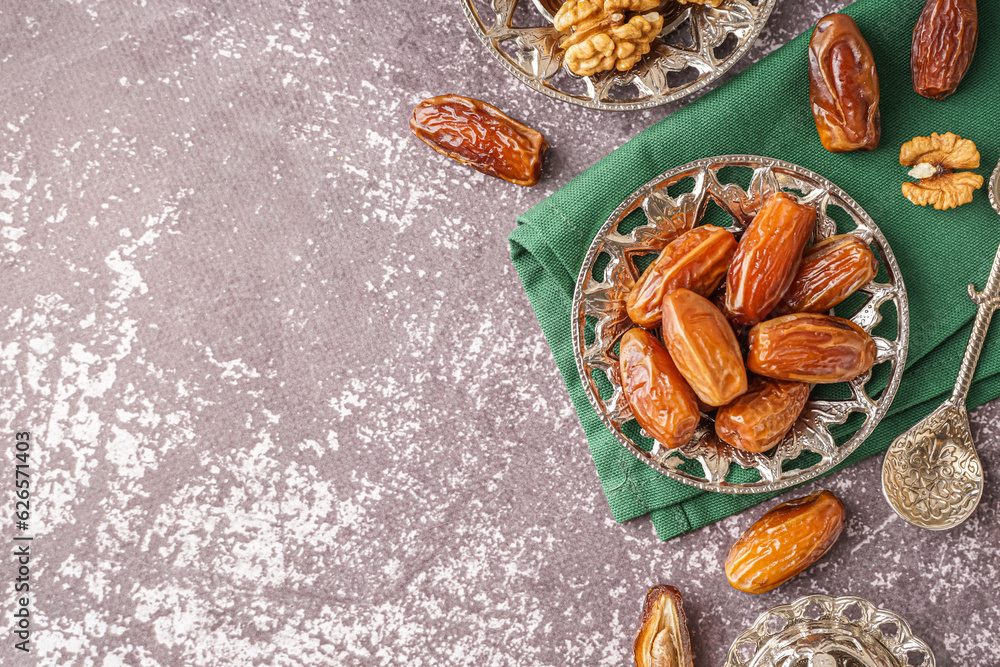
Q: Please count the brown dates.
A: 12